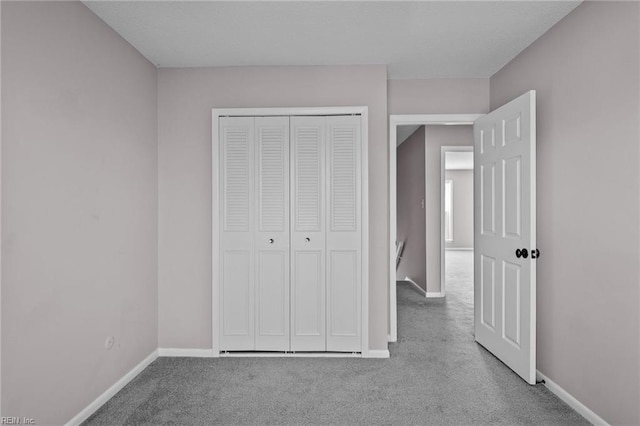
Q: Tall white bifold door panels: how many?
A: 4